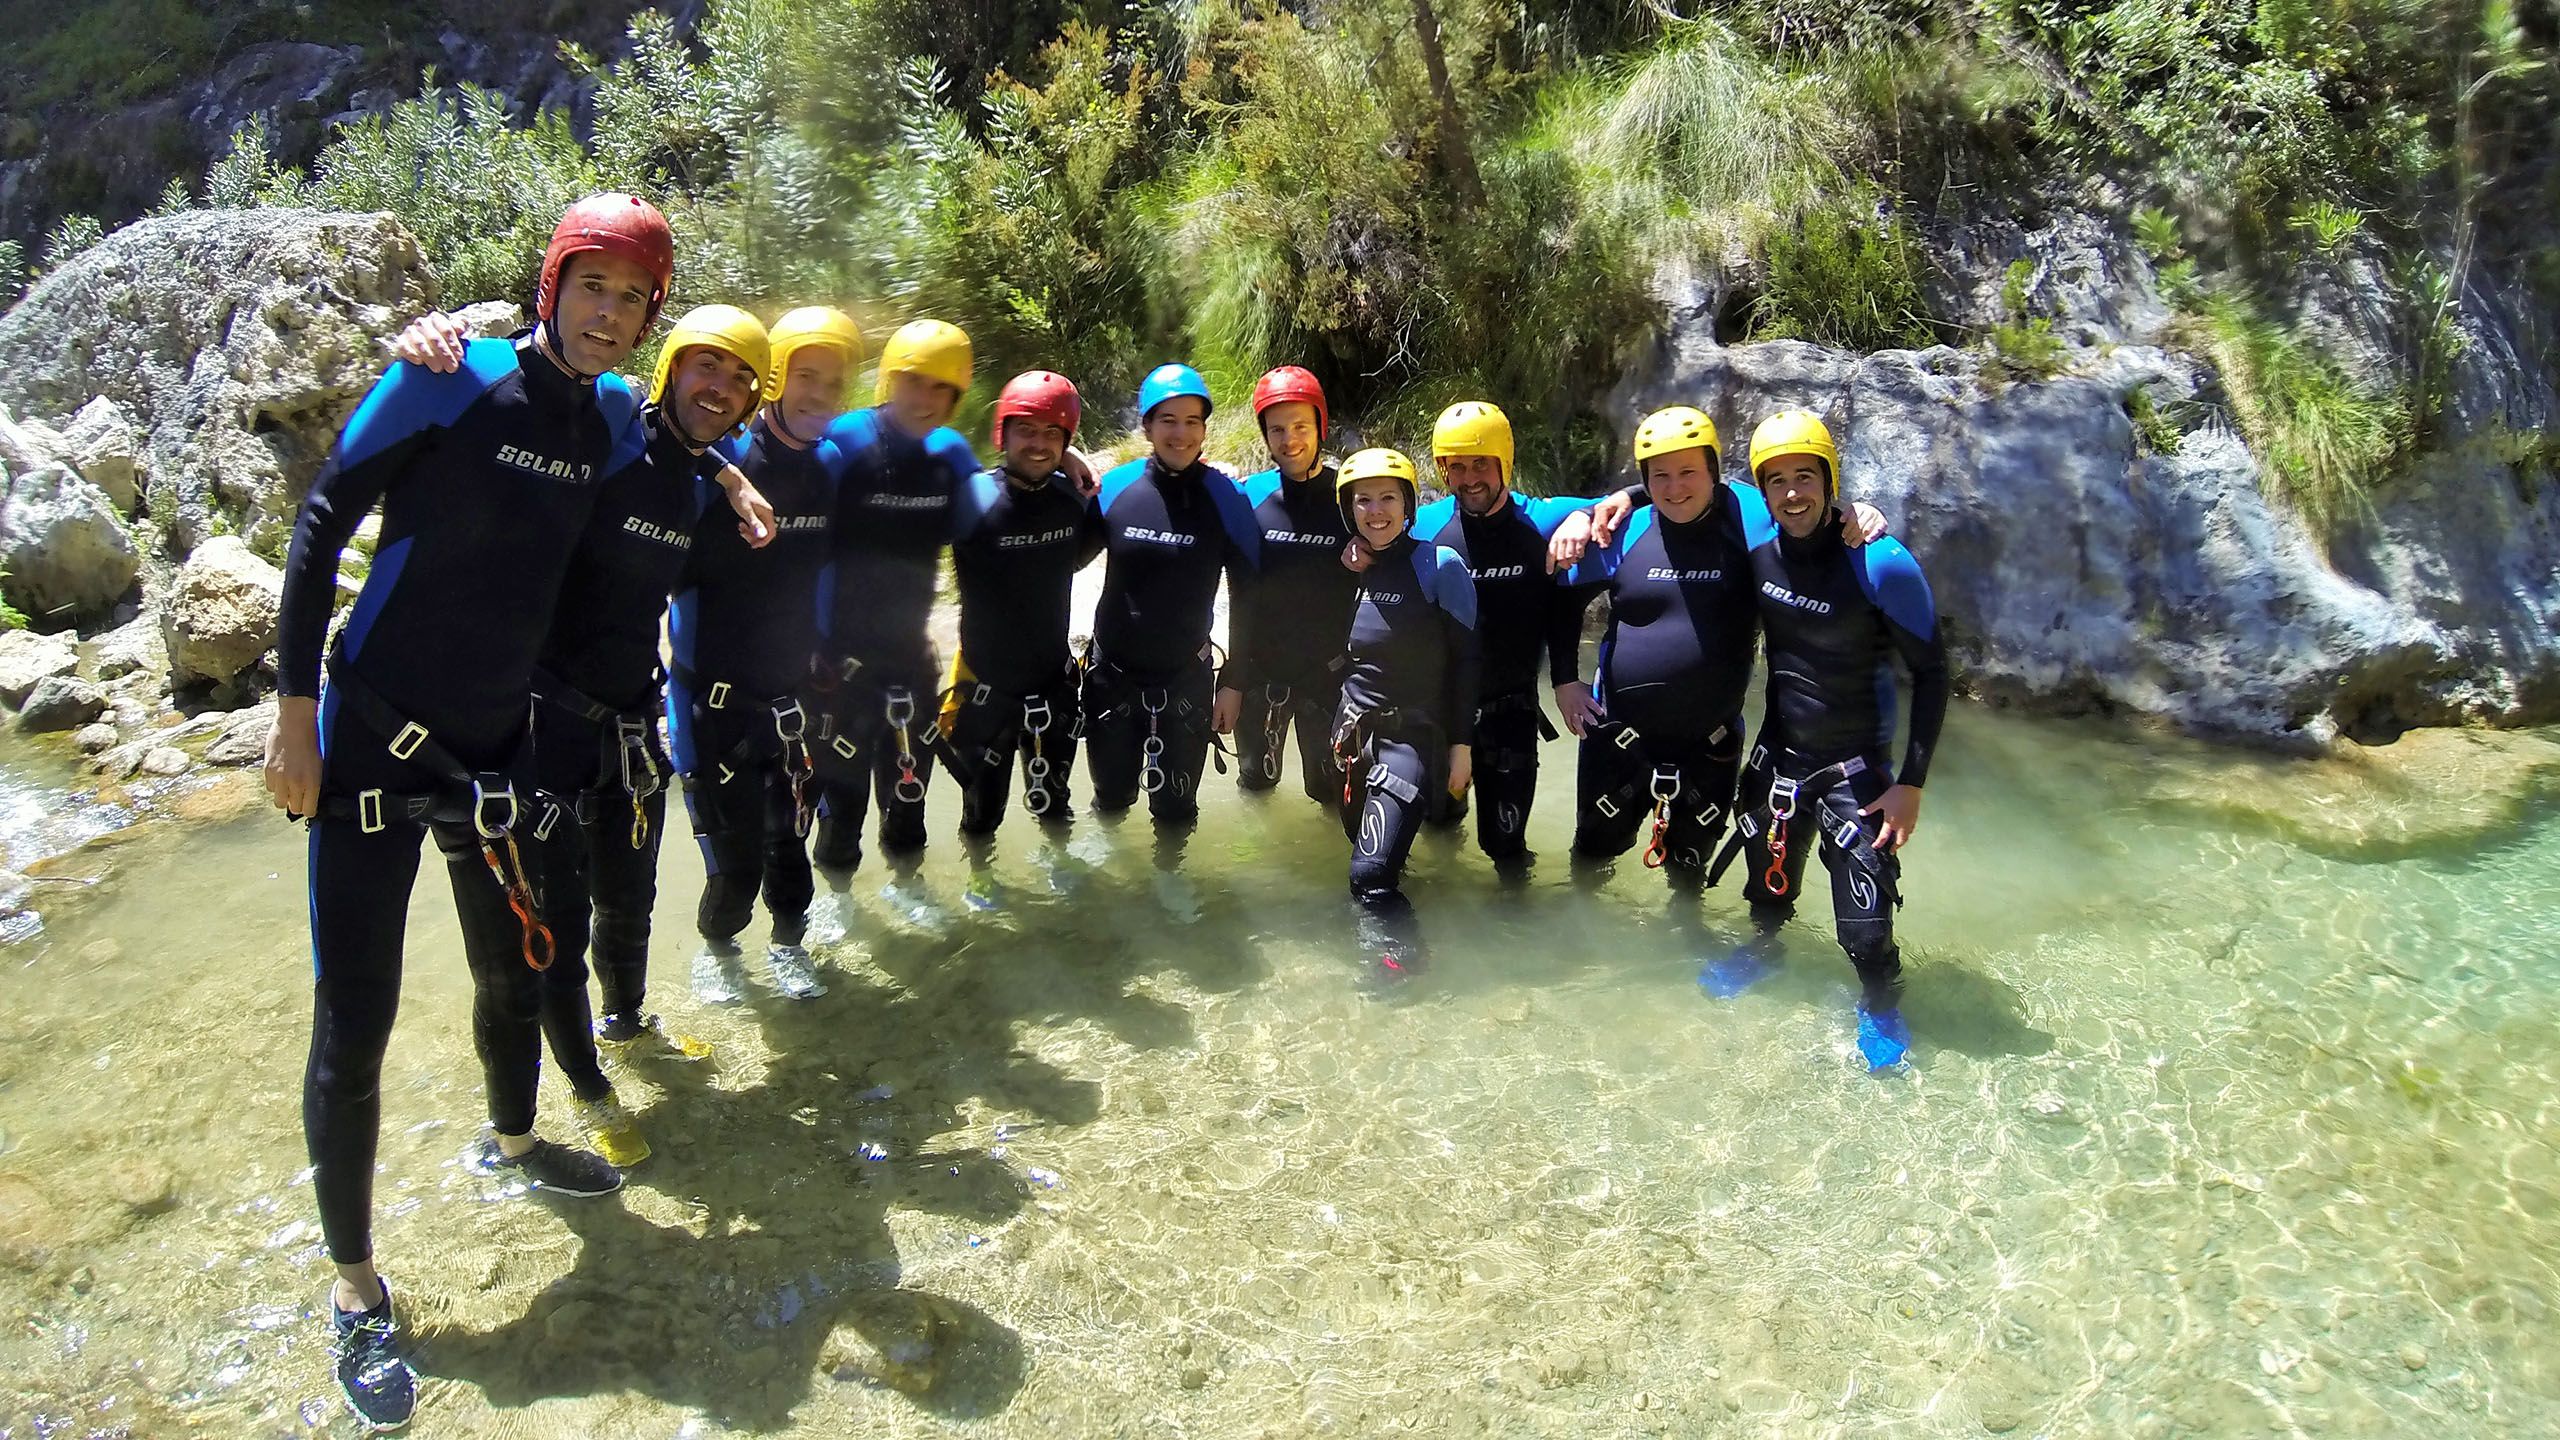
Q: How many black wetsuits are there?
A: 11